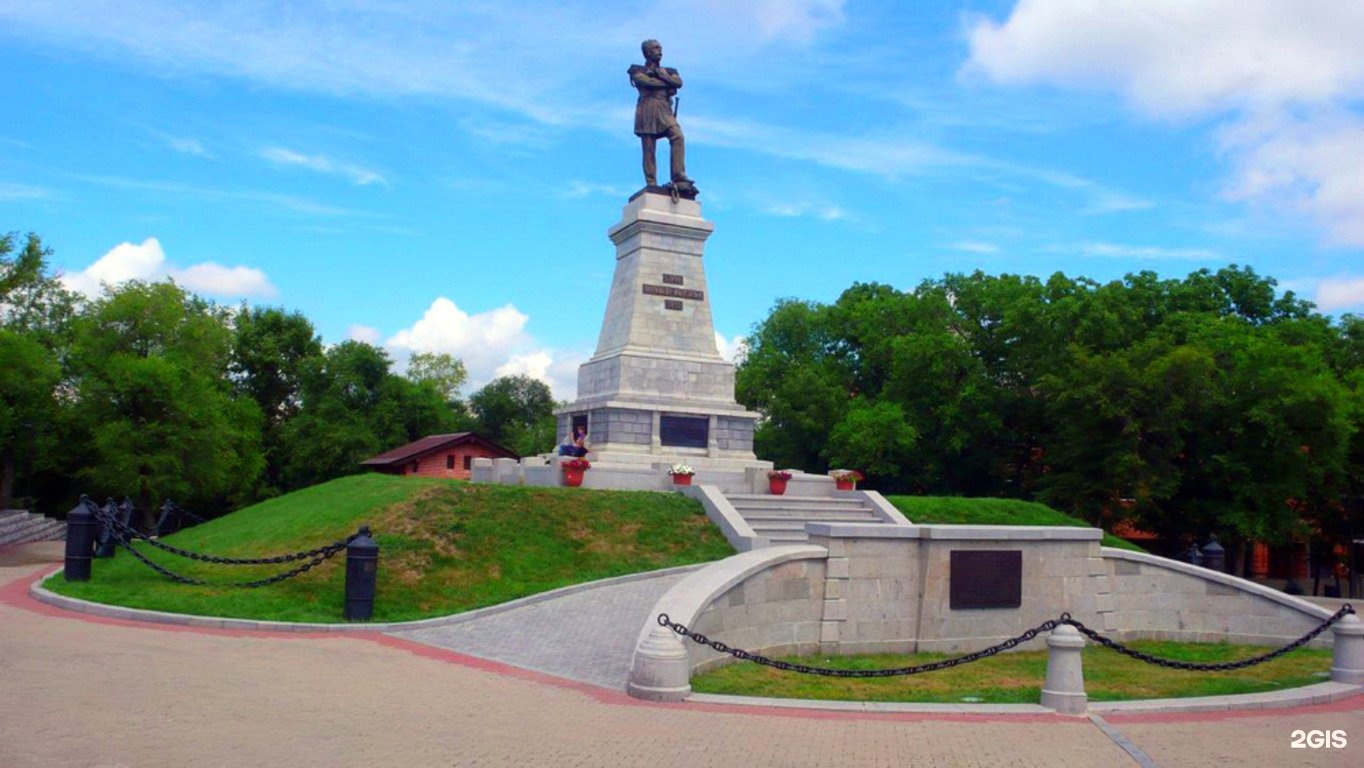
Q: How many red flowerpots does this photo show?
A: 4